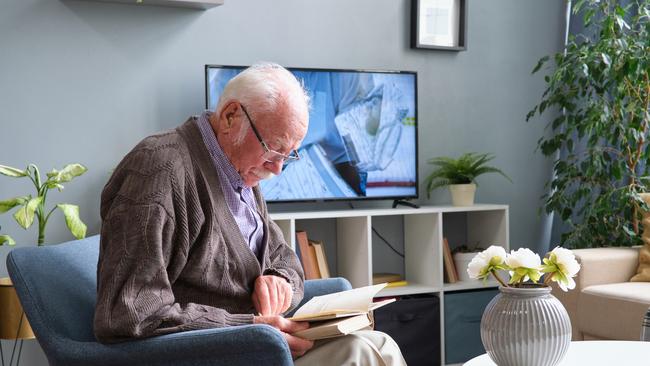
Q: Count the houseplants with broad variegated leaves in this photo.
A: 1